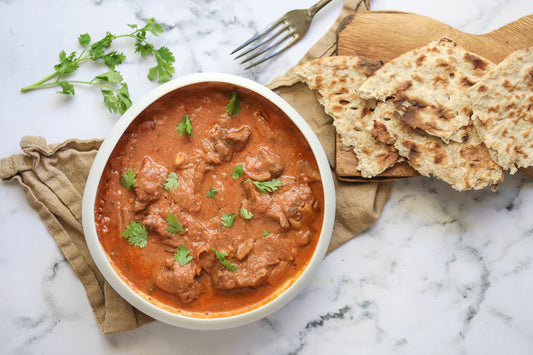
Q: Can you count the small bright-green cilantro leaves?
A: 14